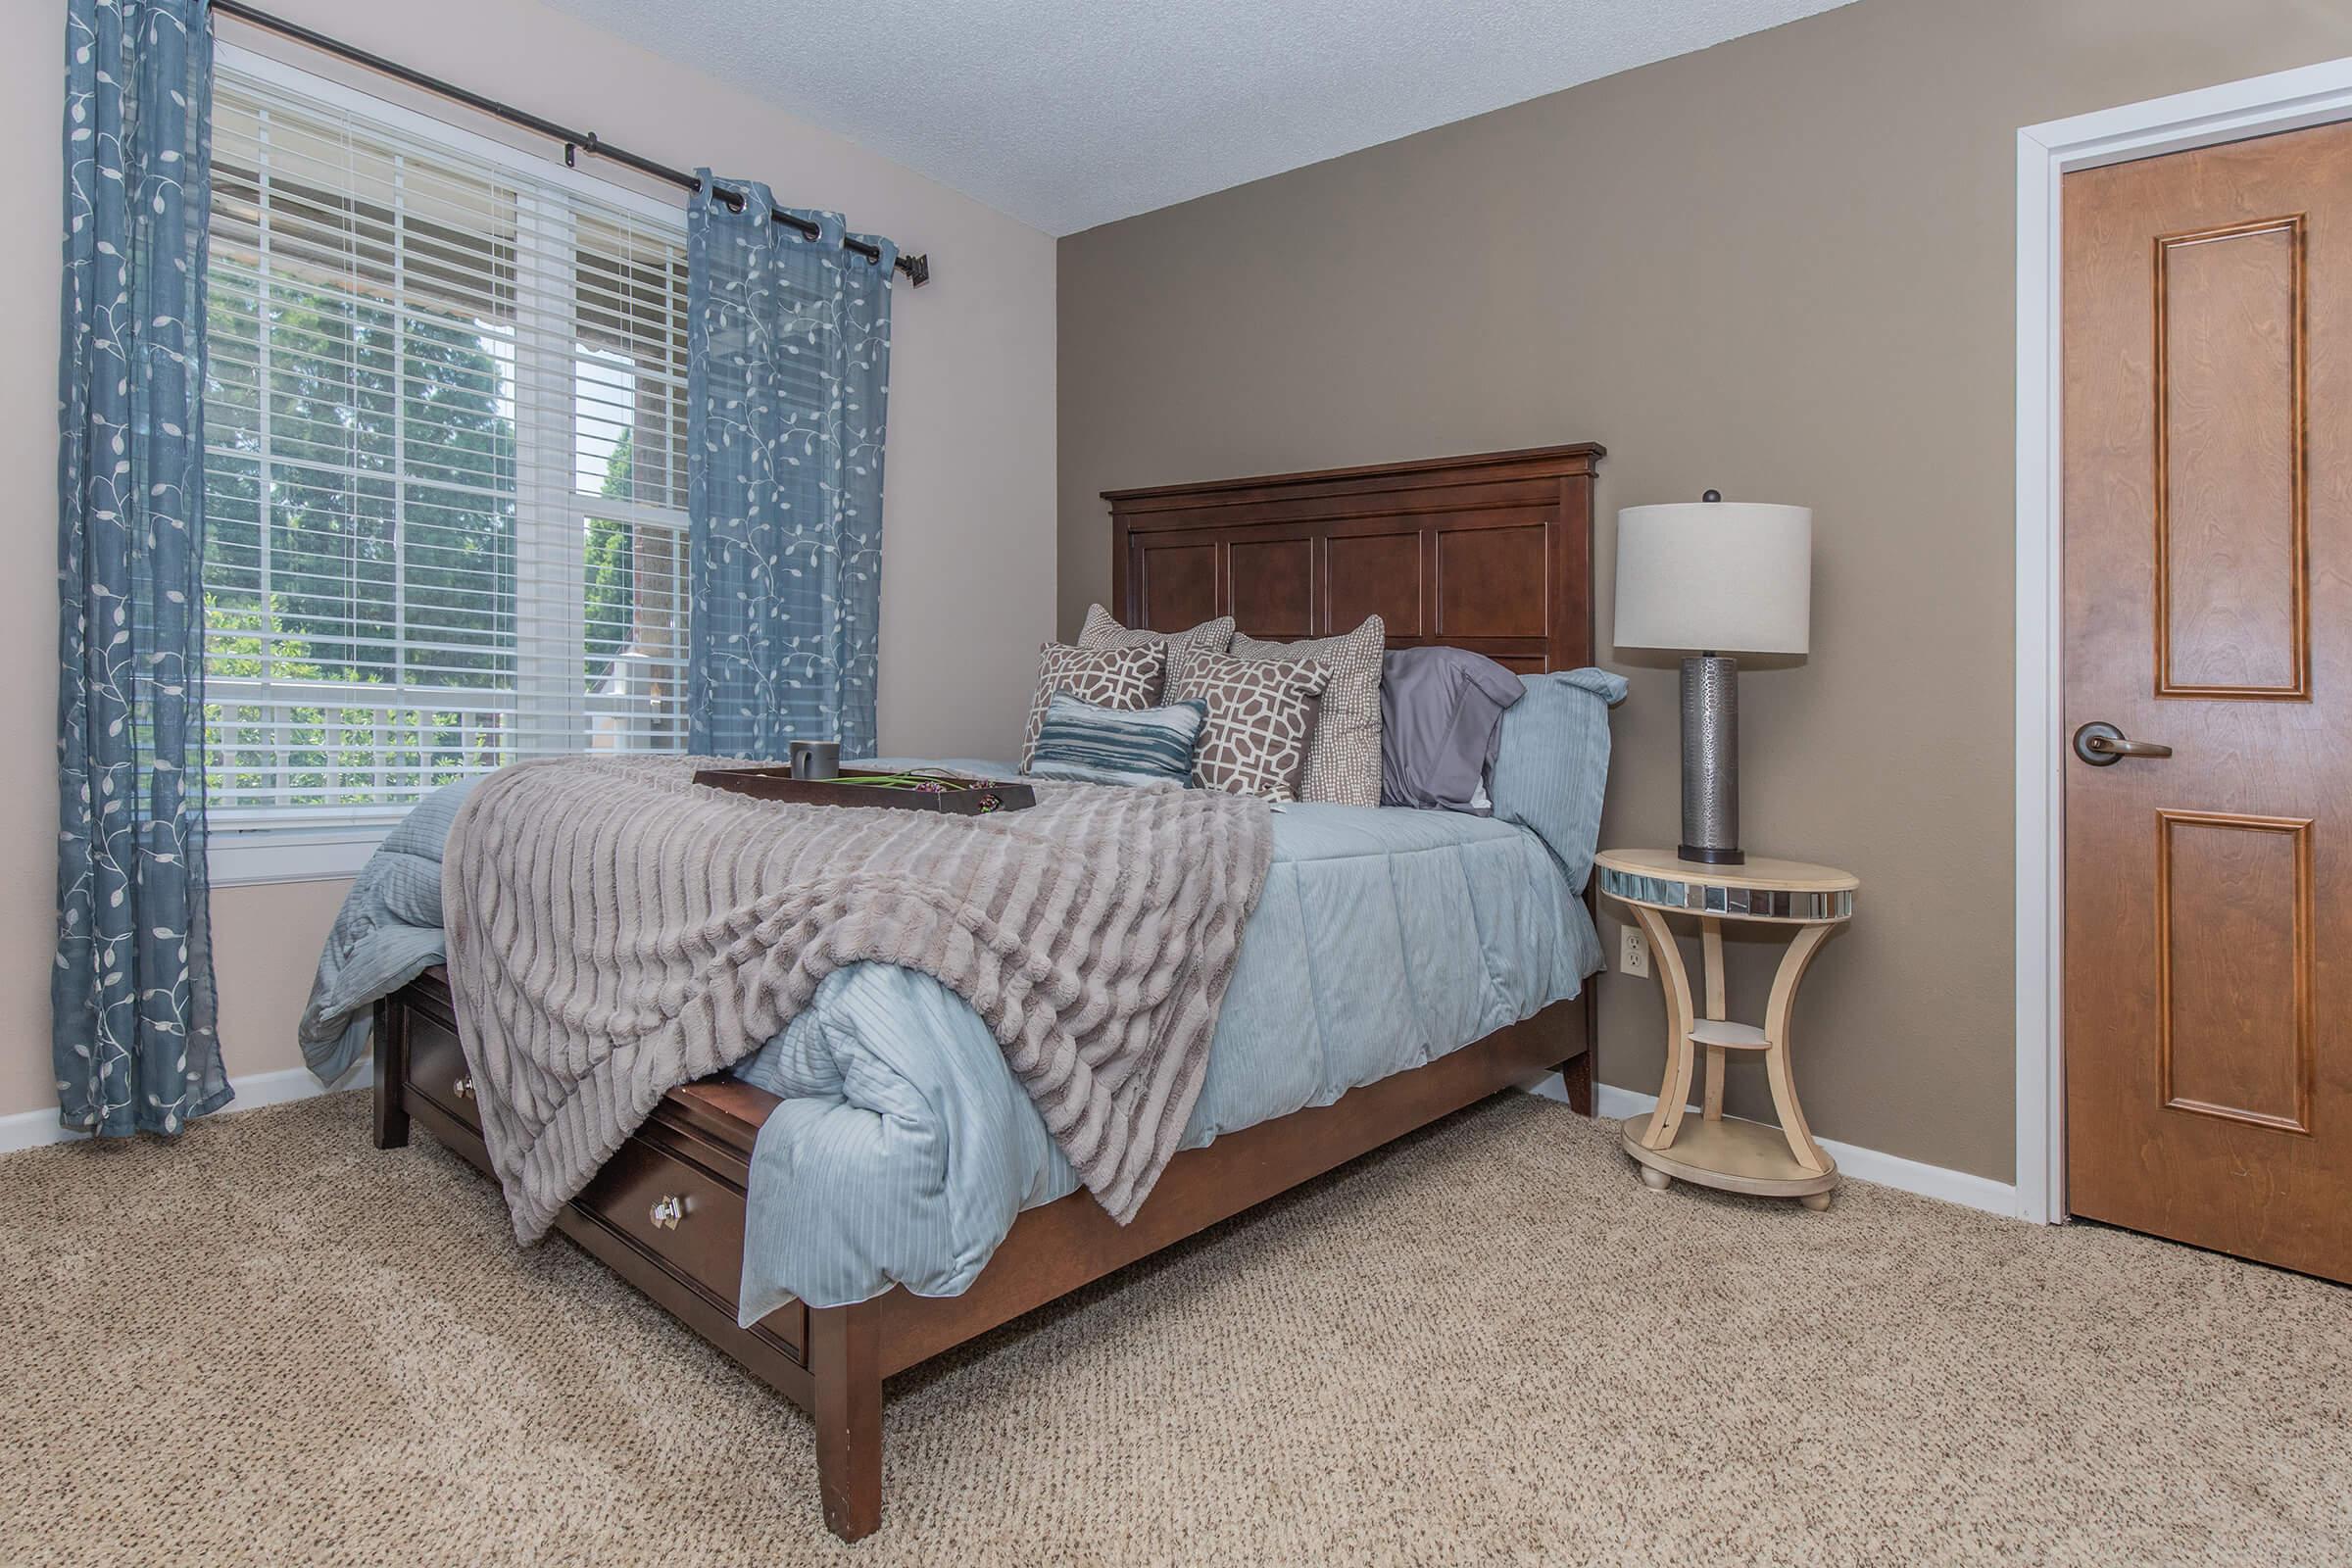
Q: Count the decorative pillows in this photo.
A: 5